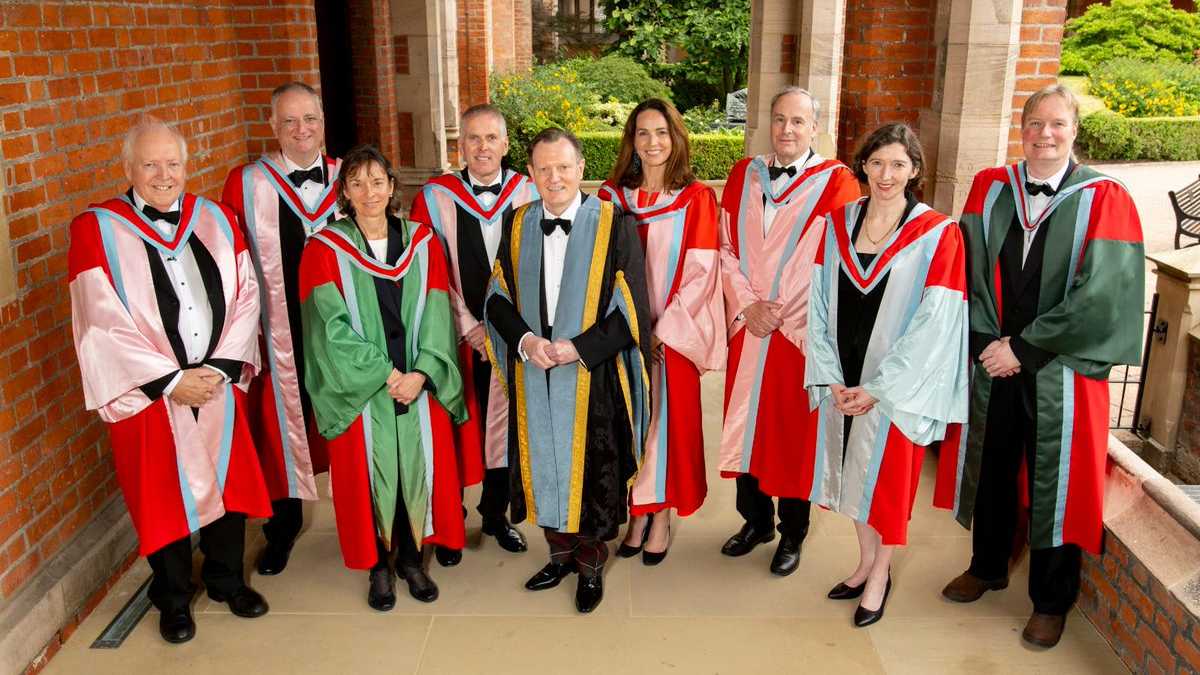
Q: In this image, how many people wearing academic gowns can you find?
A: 9